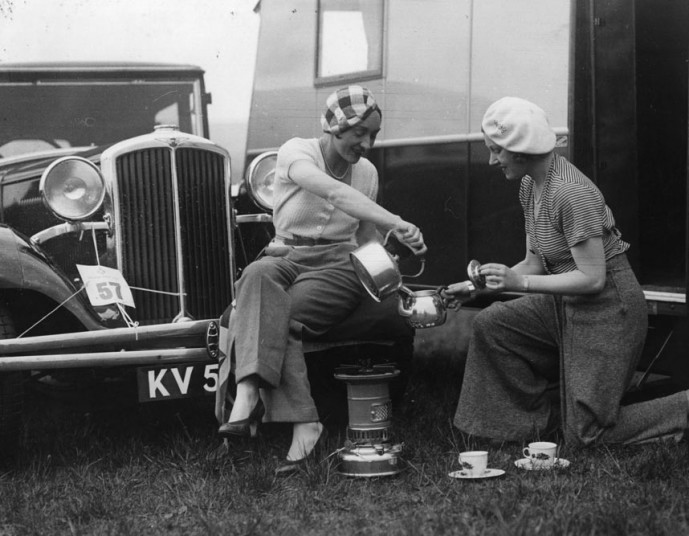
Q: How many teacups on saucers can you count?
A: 2